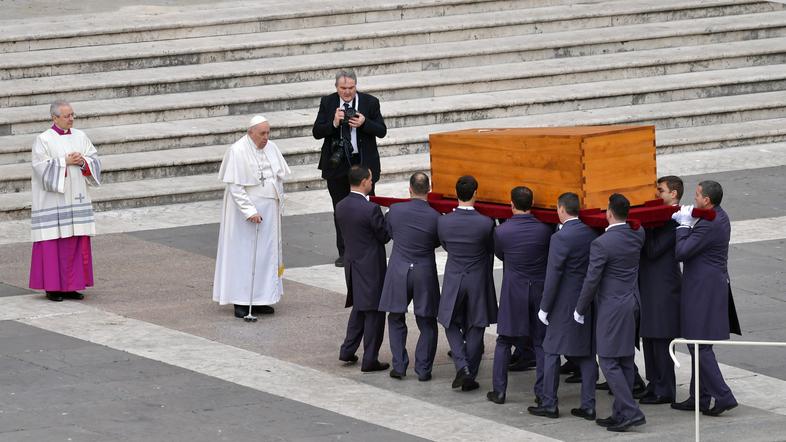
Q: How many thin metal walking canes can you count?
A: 1